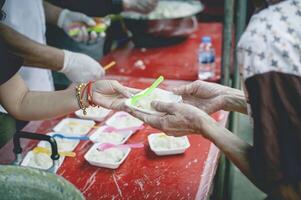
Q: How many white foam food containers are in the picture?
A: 9